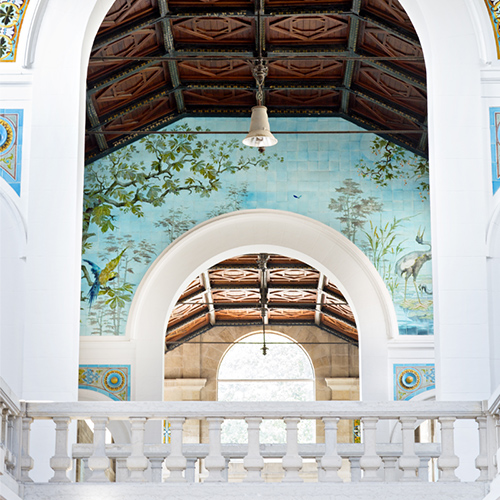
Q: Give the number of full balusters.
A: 11